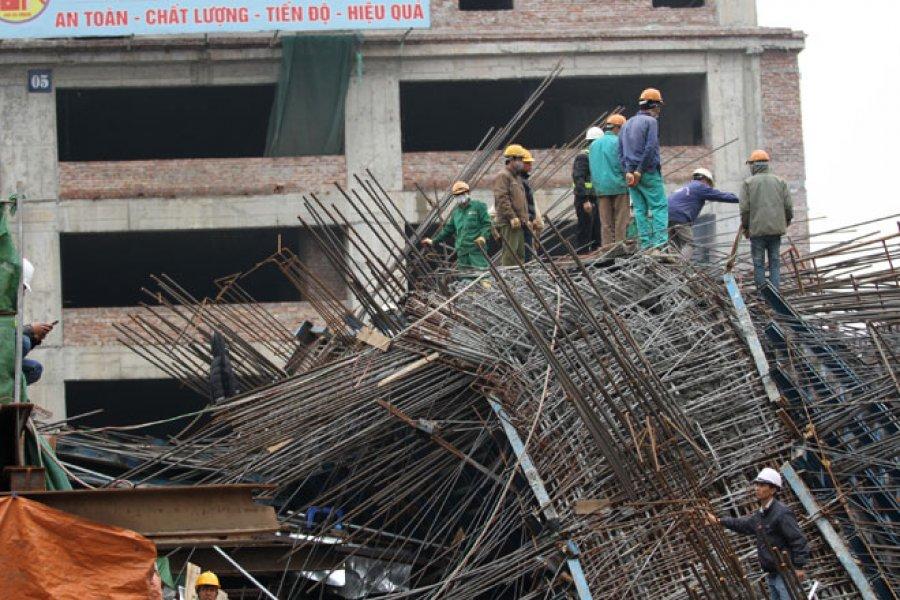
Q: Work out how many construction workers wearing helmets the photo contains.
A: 11